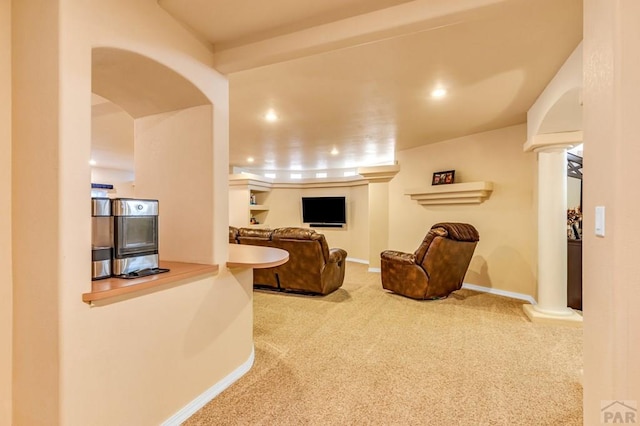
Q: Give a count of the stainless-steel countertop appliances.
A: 2